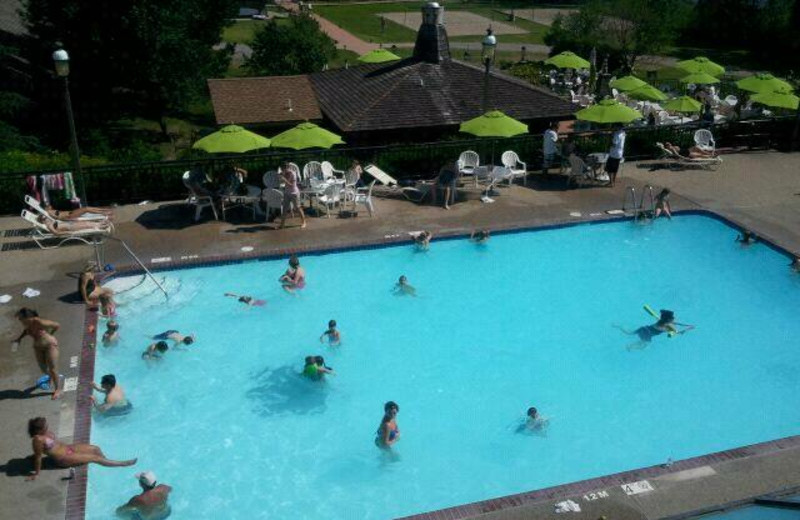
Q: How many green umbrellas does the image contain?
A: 13